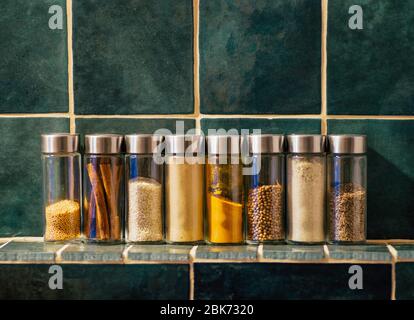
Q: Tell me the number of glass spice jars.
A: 8